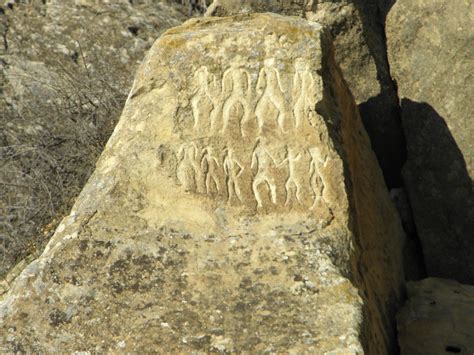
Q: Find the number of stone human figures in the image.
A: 10